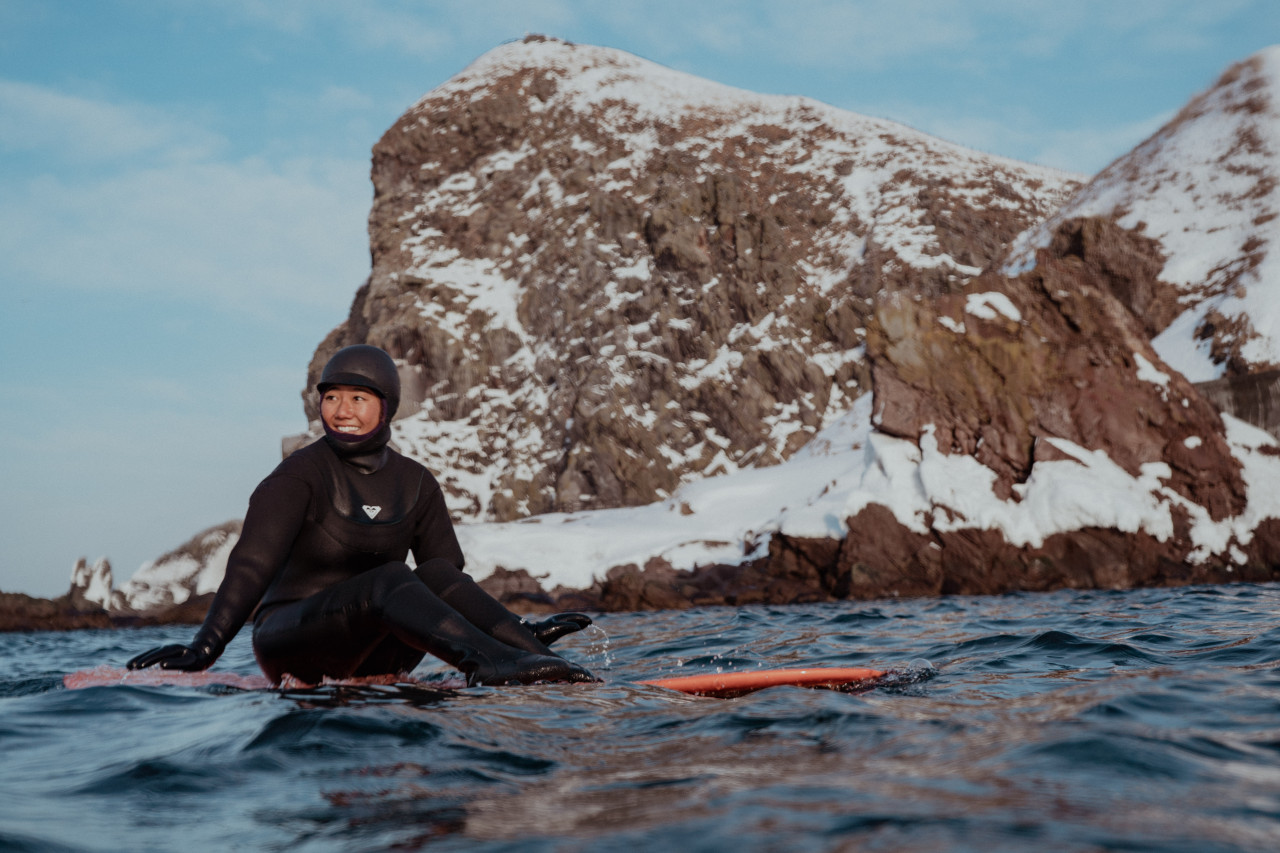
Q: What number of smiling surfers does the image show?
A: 1